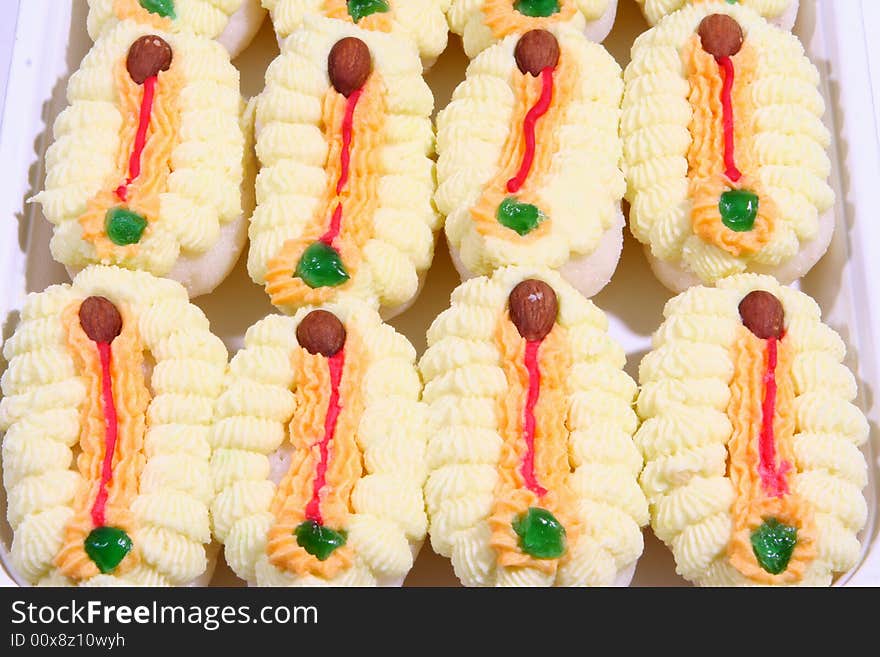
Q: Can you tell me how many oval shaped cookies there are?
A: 12